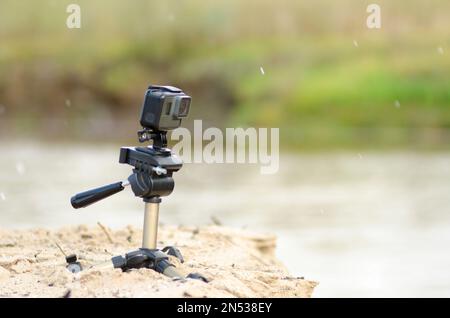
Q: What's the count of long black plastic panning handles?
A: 1